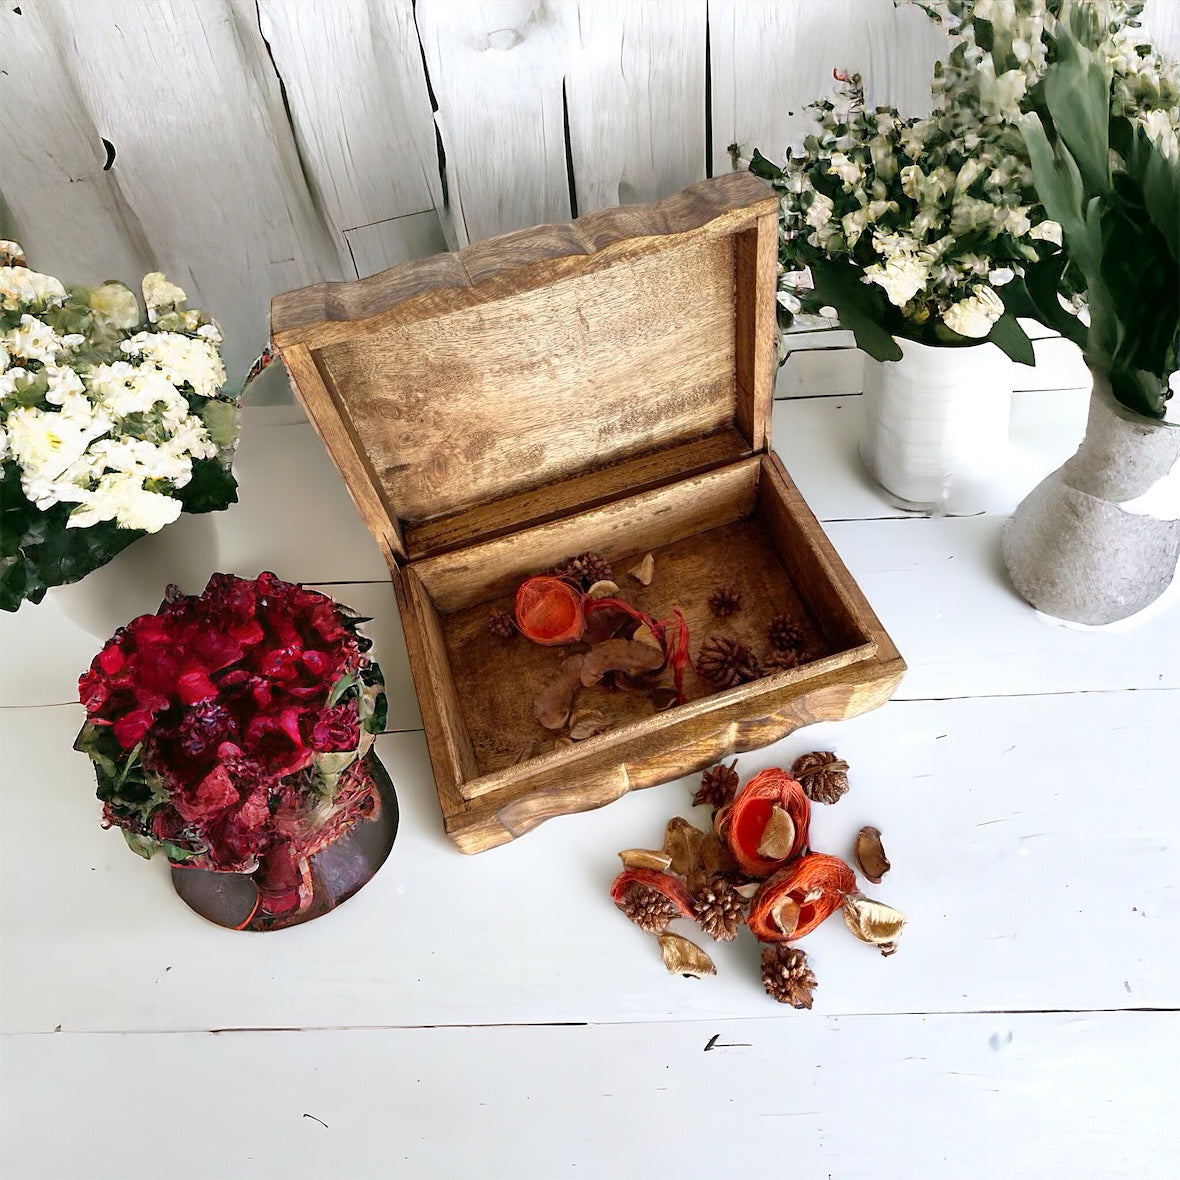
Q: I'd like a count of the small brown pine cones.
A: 11